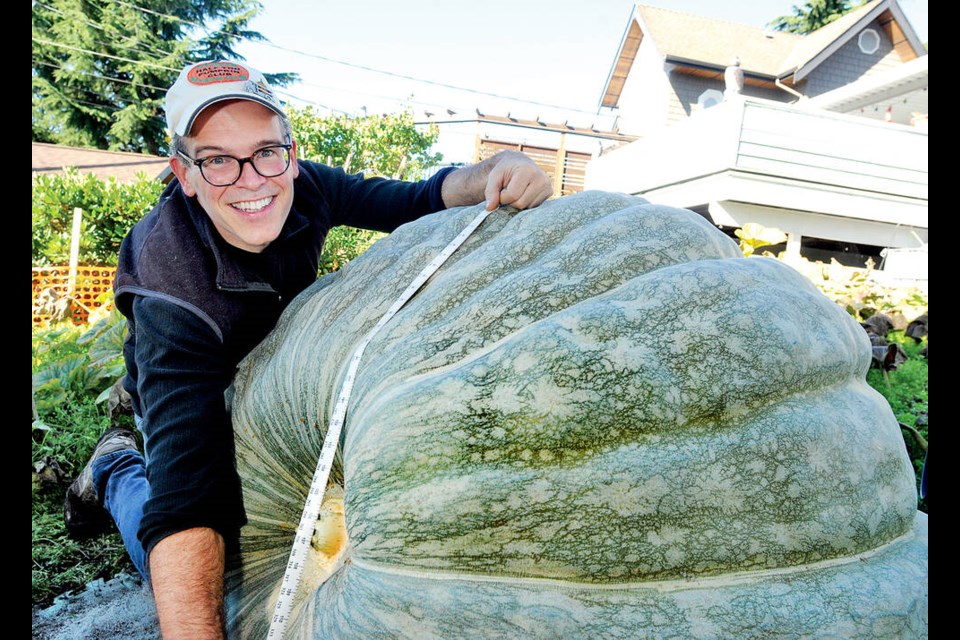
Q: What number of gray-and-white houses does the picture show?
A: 1